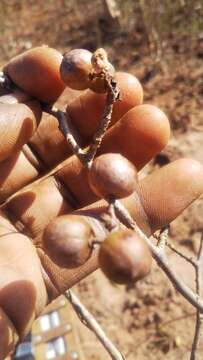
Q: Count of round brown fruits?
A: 5